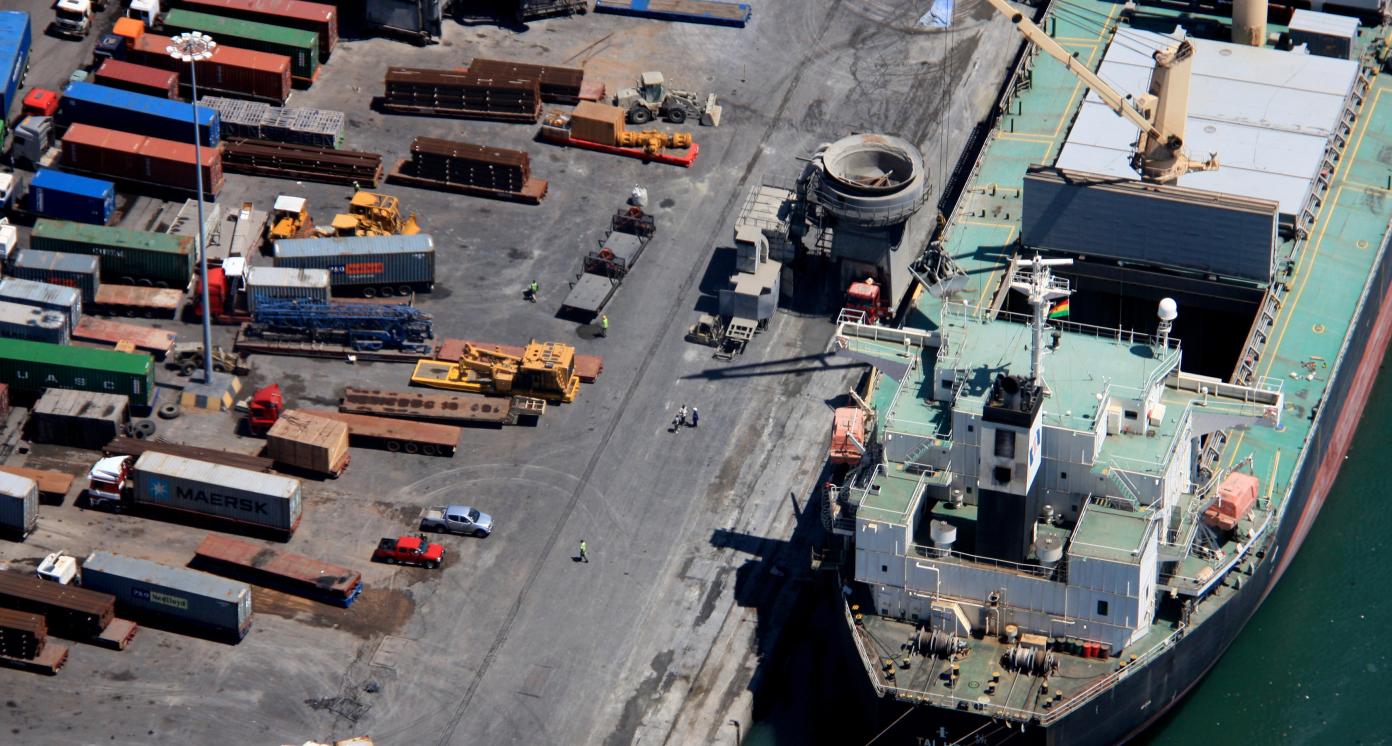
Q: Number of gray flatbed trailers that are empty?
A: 2